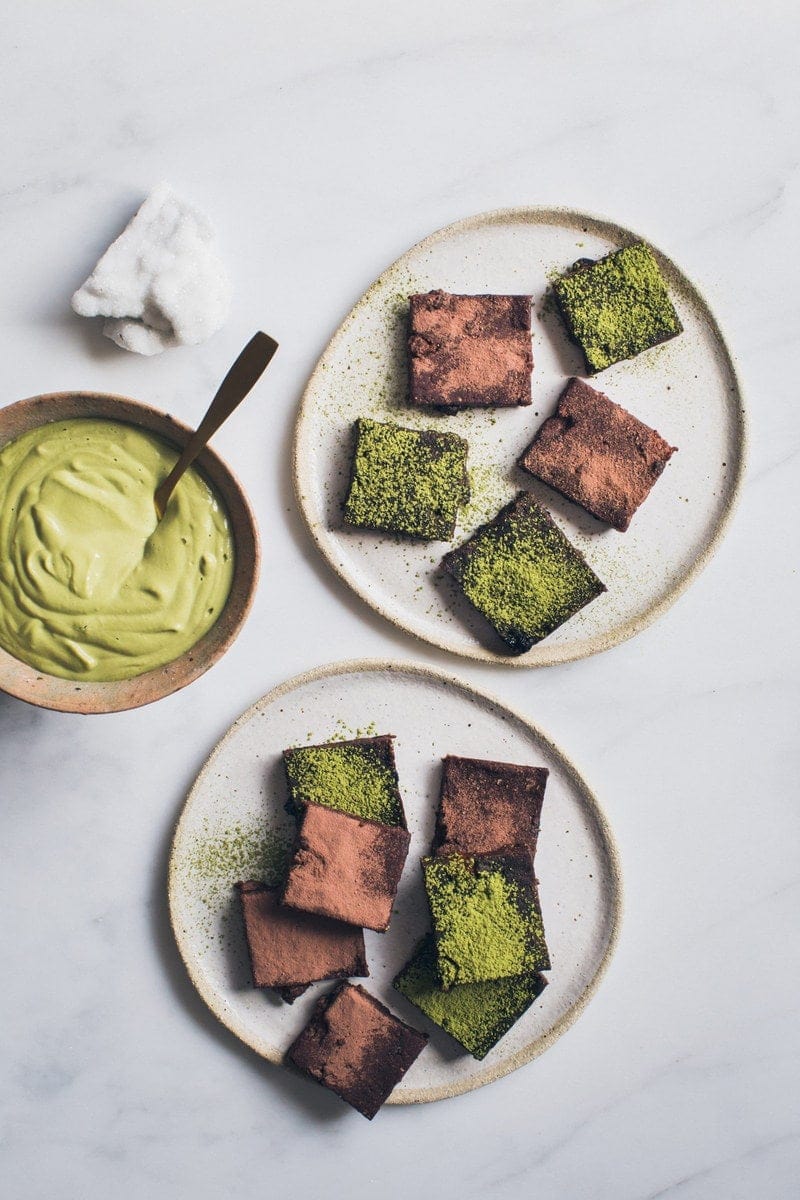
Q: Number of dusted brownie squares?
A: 12